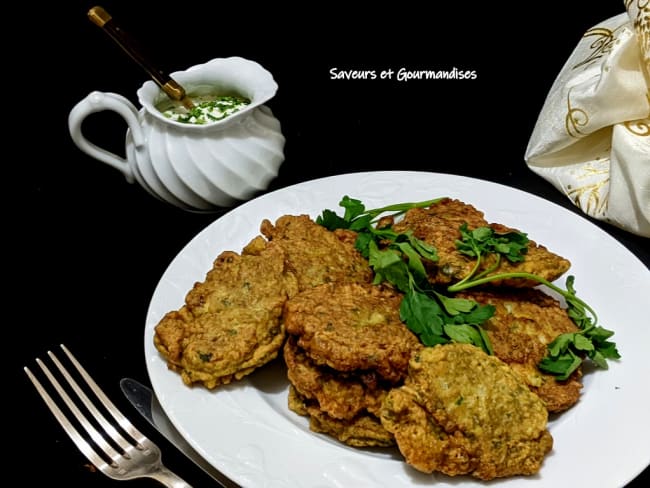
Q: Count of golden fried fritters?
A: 8